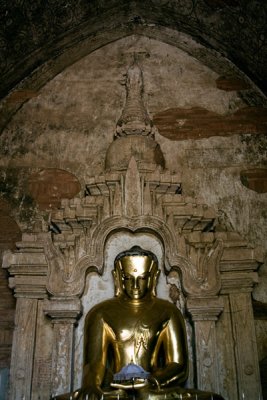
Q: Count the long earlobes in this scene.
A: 2